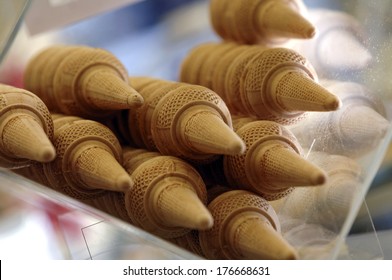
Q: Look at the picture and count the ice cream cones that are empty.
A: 9